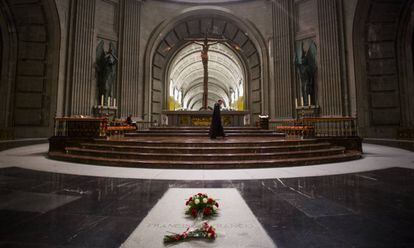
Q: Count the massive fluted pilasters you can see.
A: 4